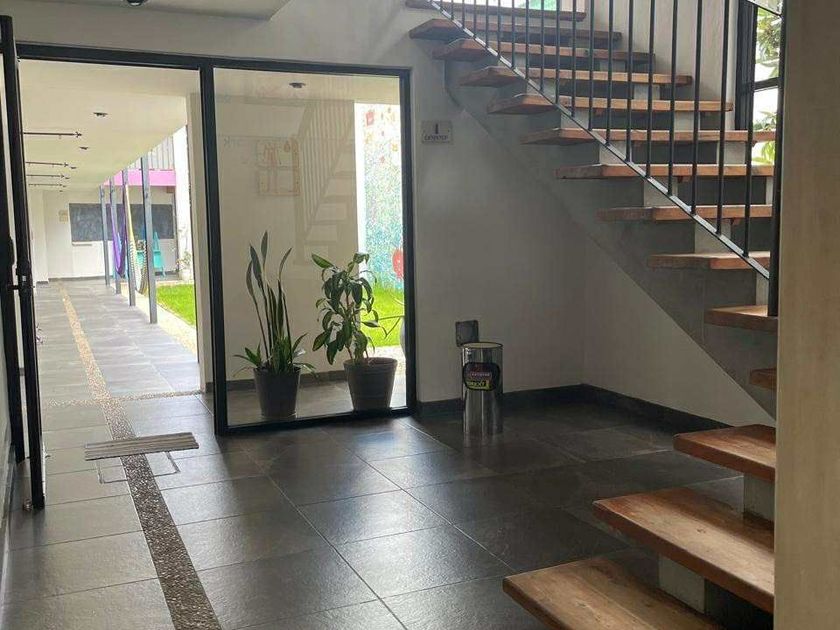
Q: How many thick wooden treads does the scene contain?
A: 14